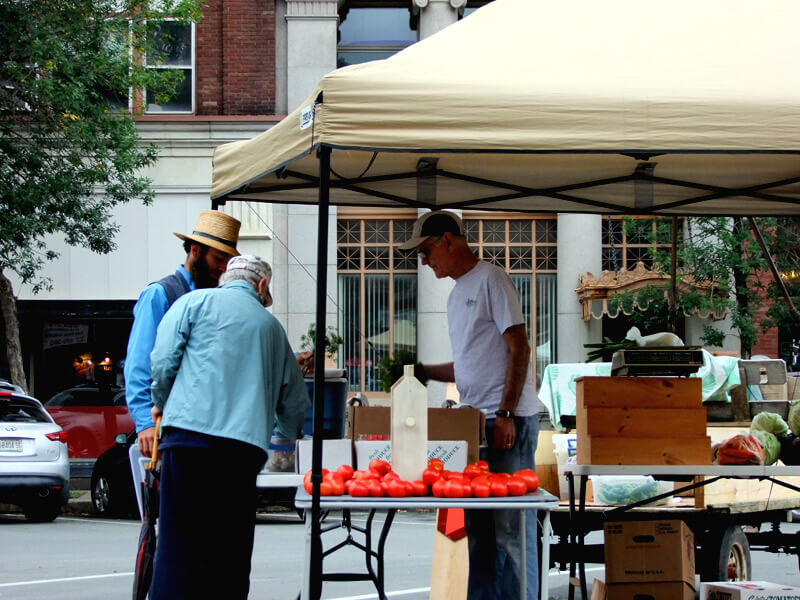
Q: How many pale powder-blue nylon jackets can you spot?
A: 1